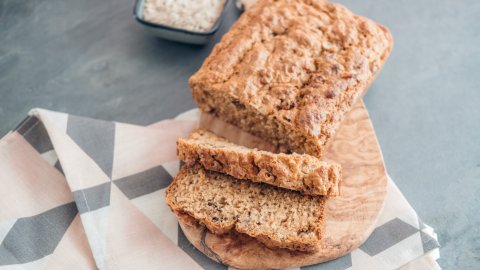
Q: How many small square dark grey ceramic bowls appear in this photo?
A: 1